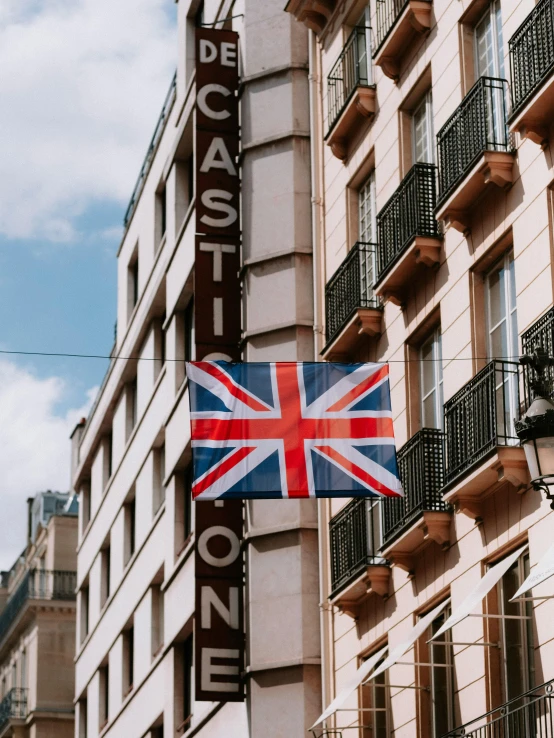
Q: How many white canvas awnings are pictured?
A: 4